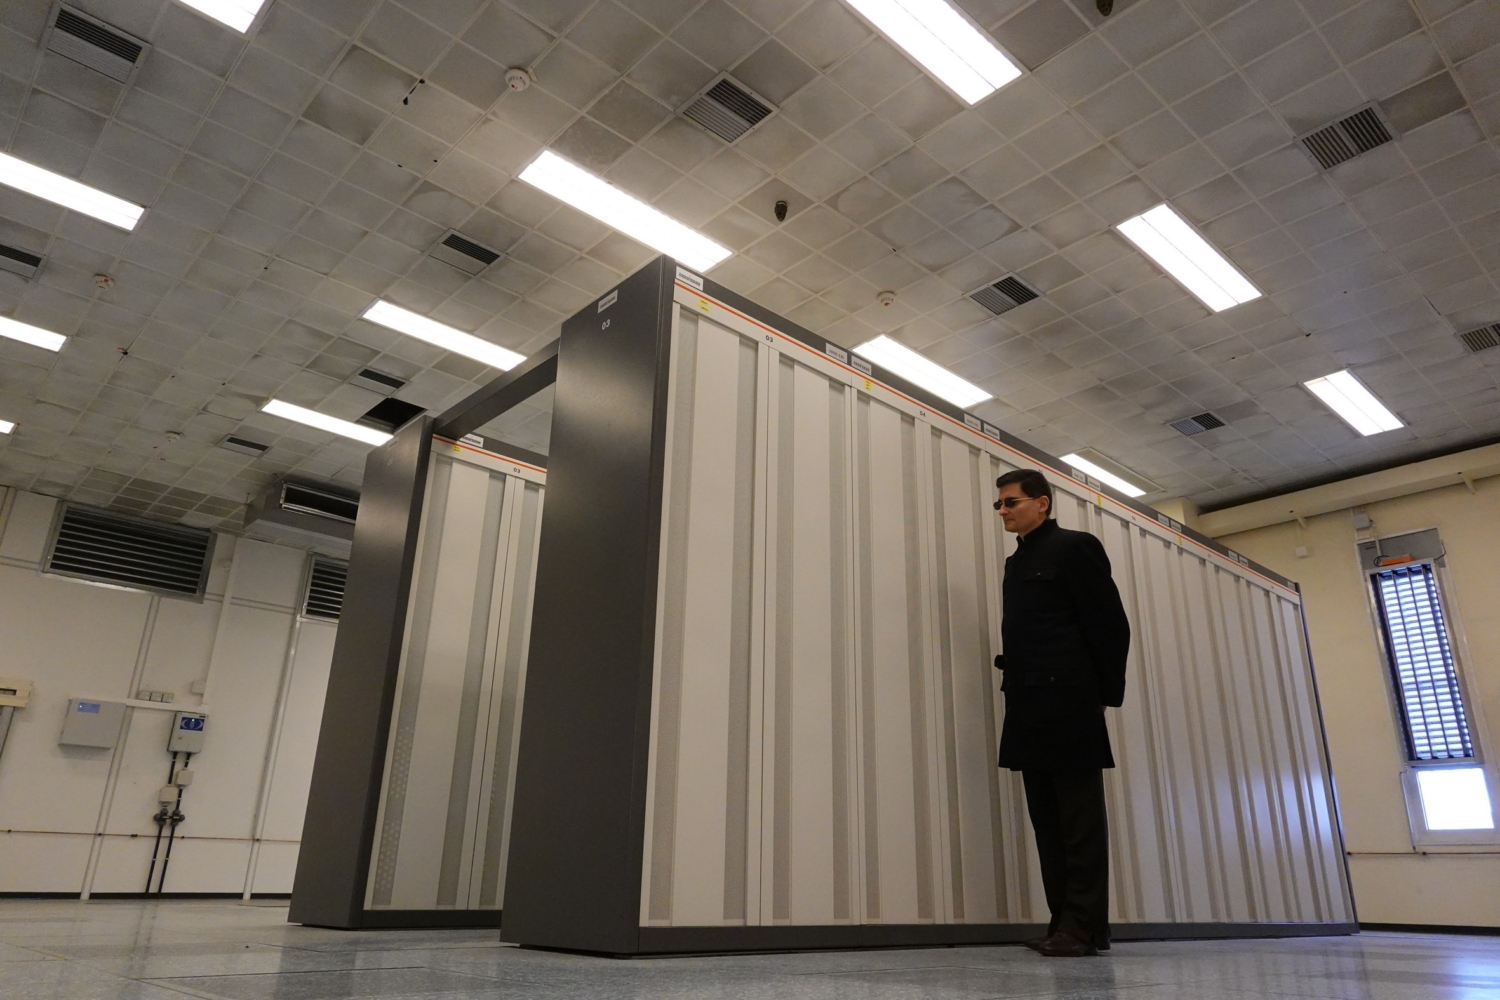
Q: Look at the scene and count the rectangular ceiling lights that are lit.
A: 12